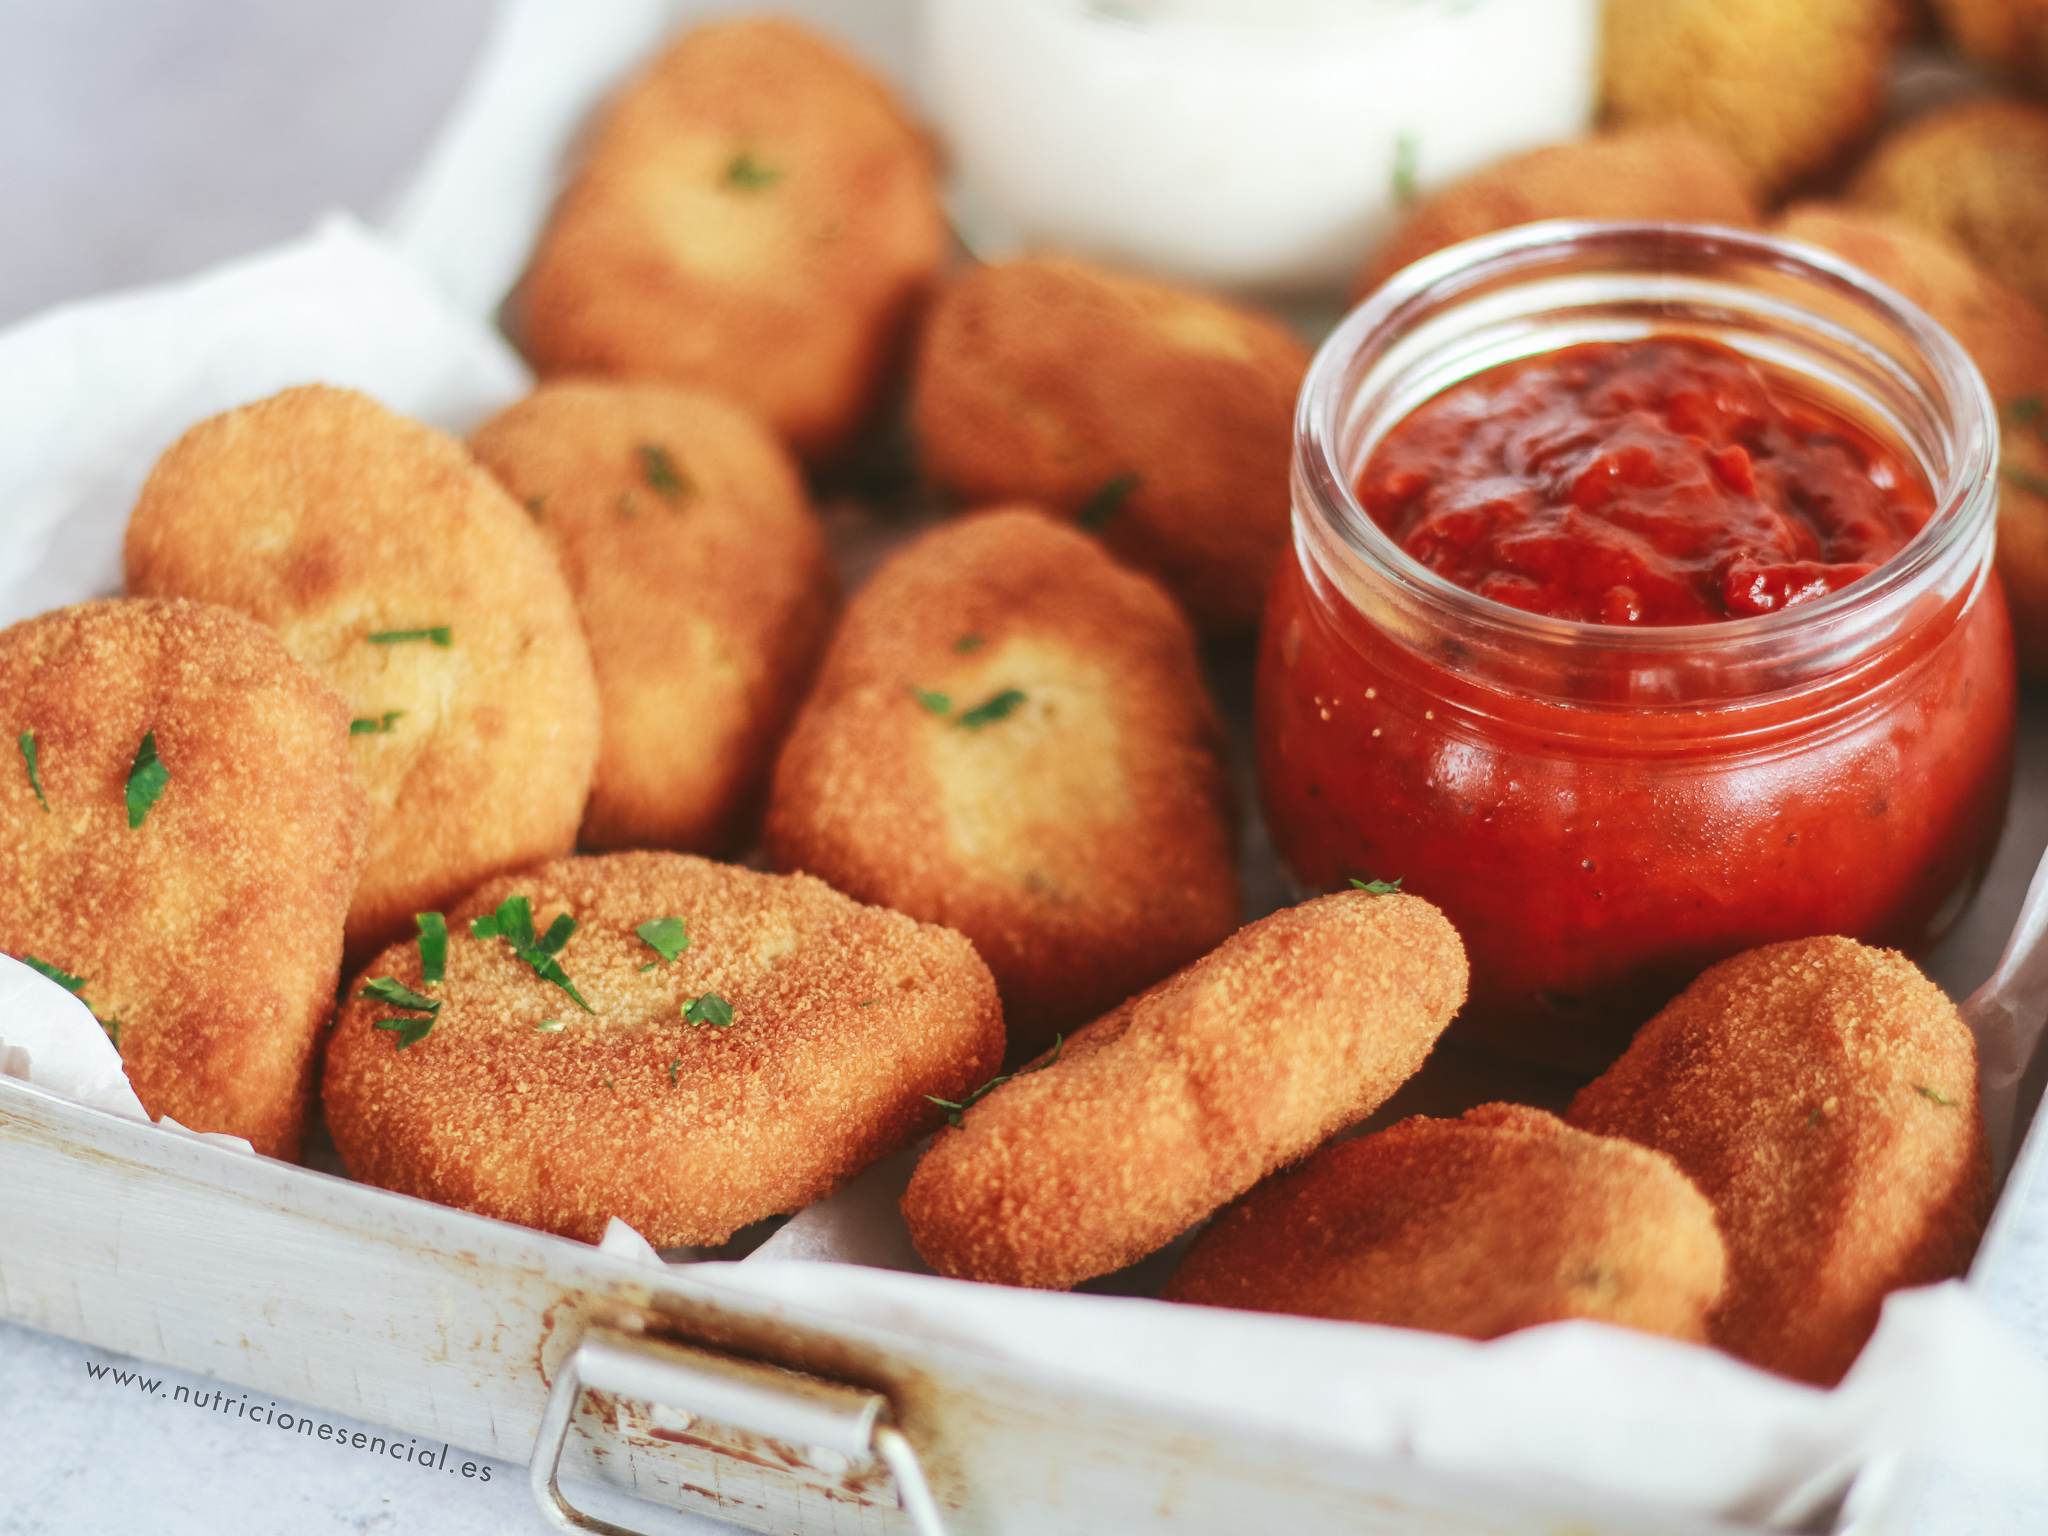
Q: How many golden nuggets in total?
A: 15